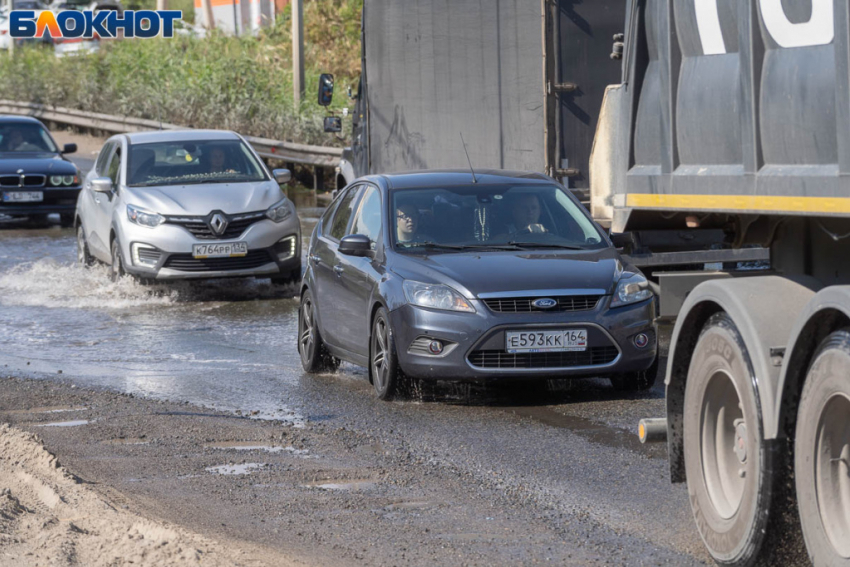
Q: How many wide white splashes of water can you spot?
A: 1